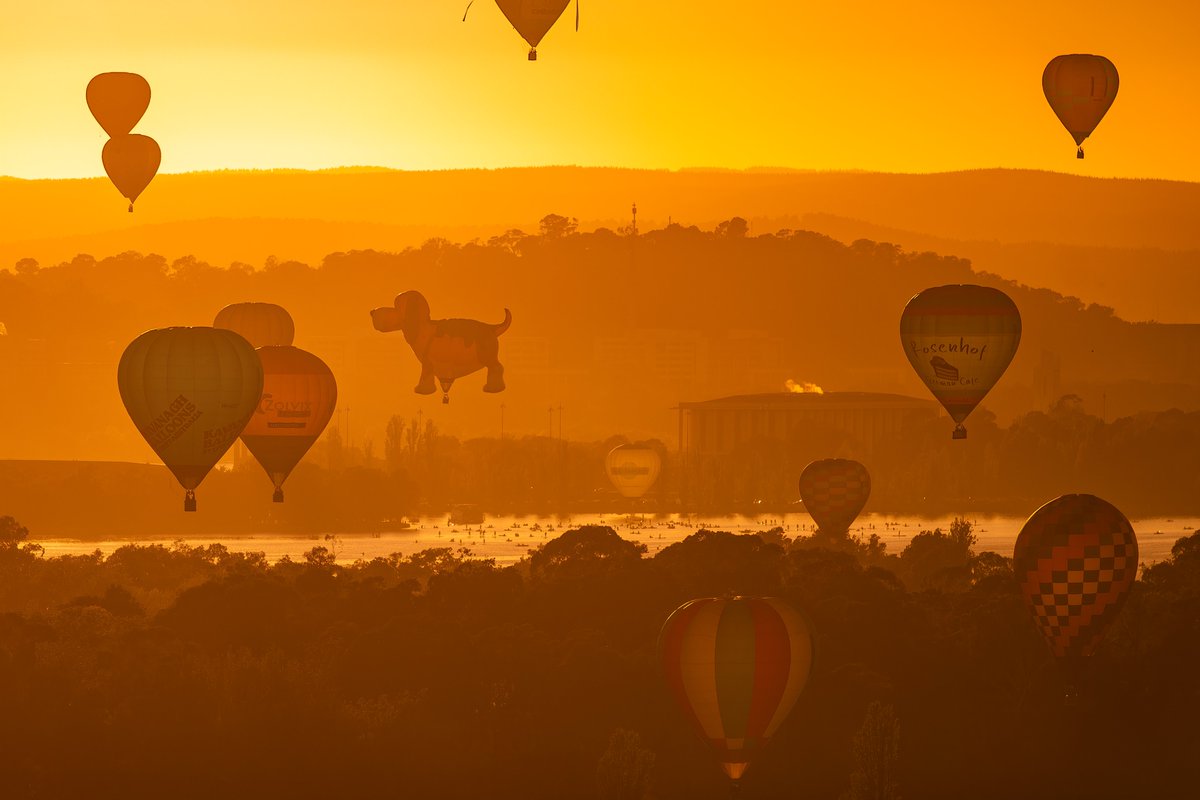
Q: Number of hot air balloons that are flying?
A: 13